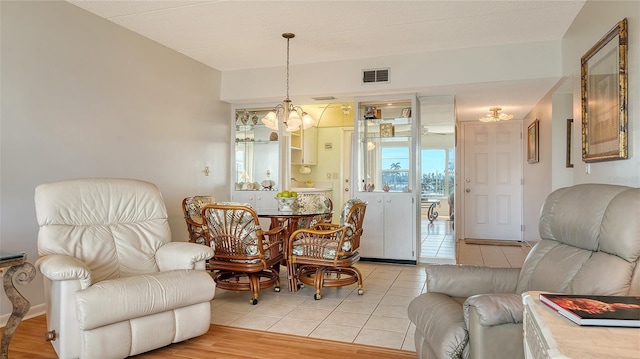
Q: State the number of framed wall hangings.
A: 3